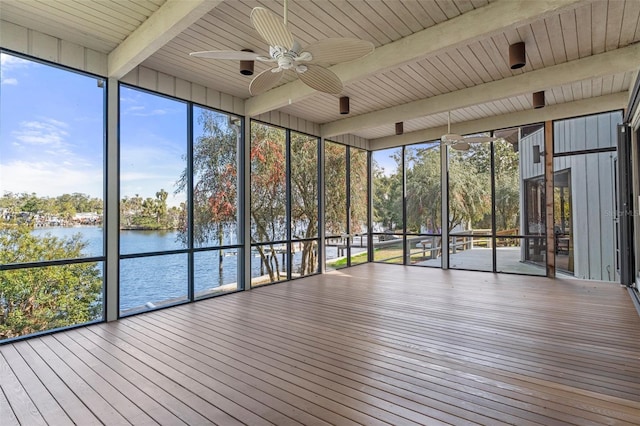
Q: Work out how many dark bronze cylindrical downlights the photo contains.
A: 5